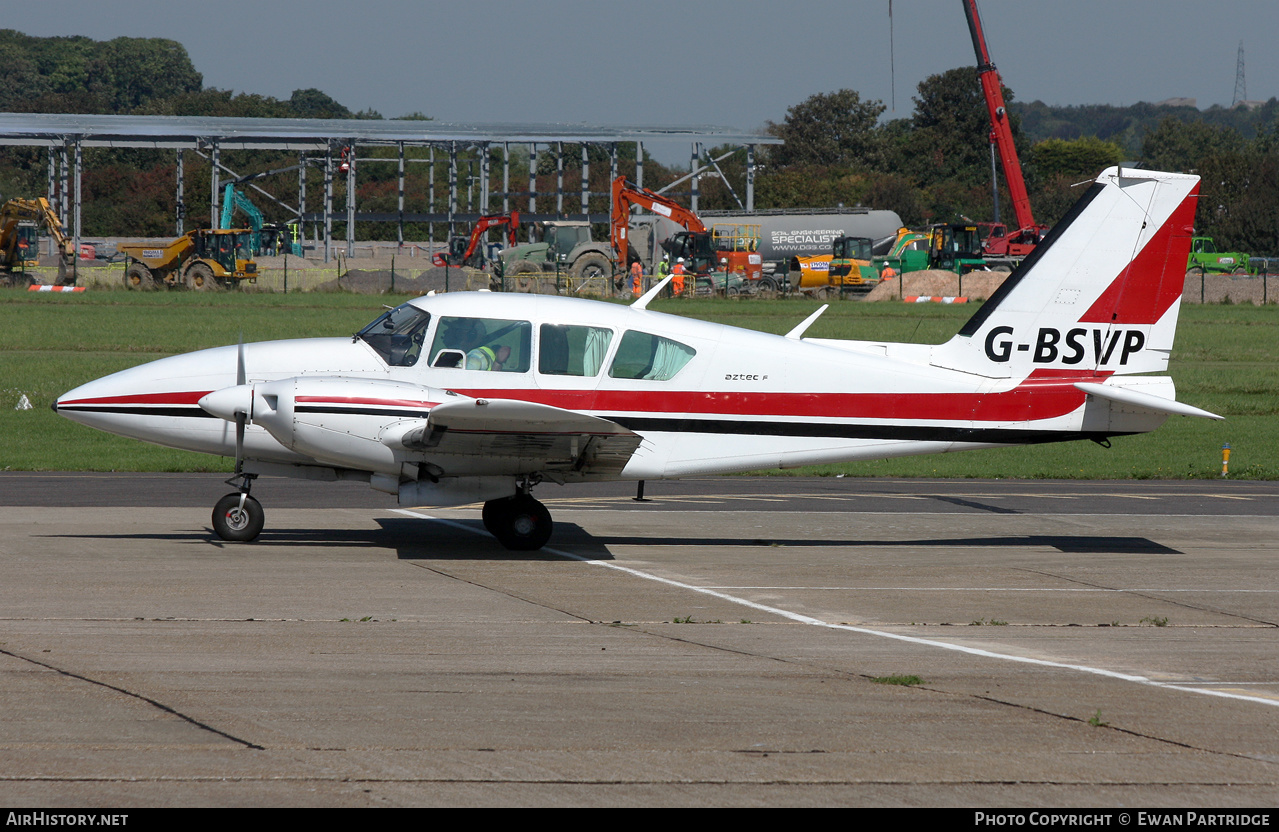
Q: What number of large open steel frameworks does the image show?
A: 1